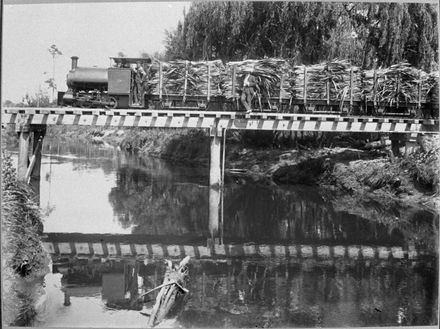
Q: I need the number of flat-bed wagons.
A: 4